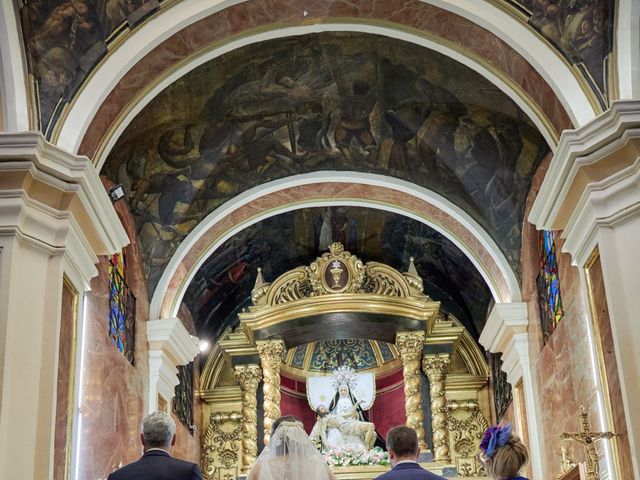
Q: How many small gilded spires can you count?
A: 2